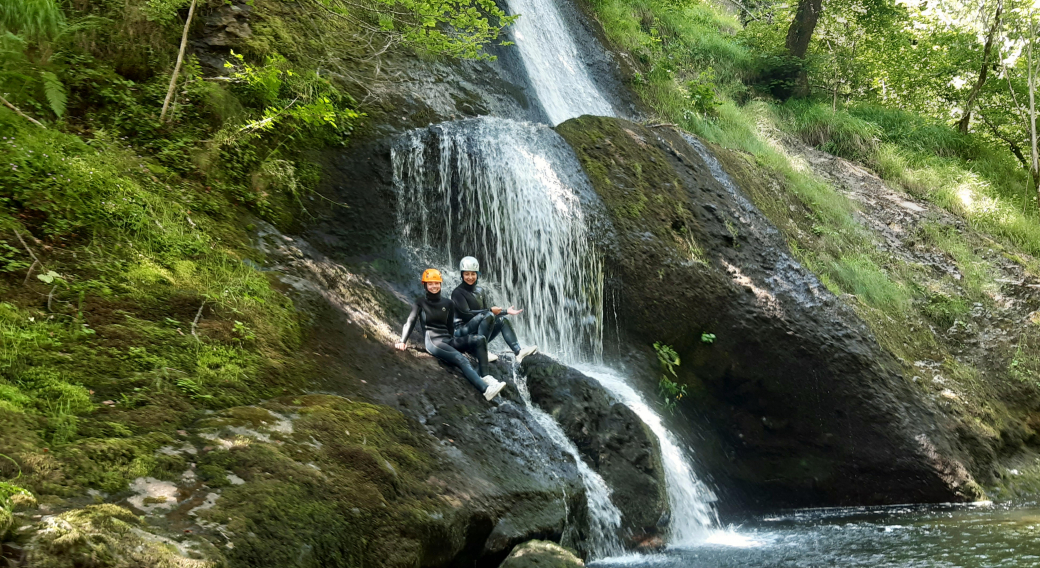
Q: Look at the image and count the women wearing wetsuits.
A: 2